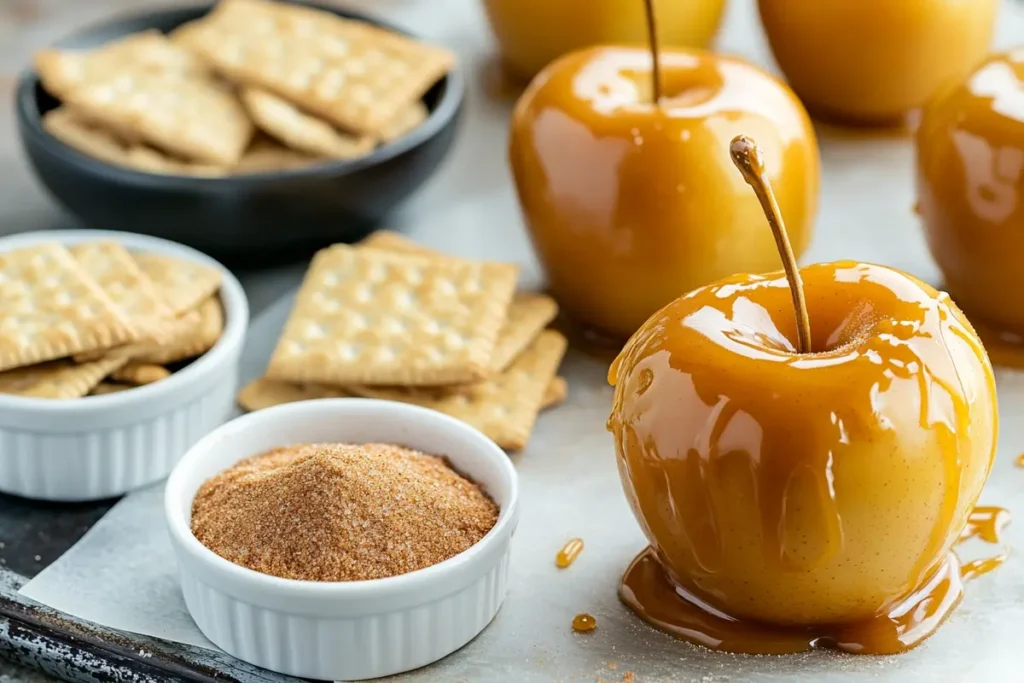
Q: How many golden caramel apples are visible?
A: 5